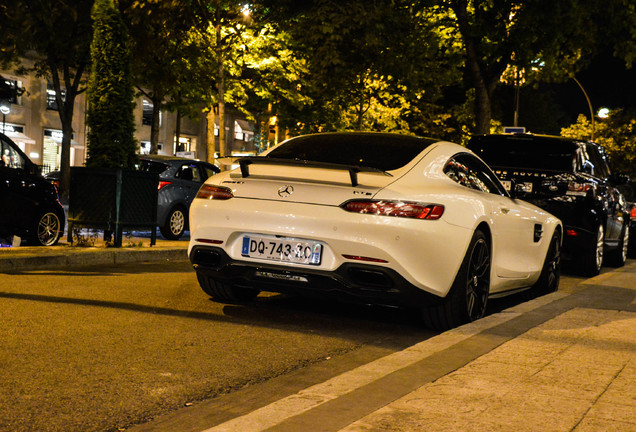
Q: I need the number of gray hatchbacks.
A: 1